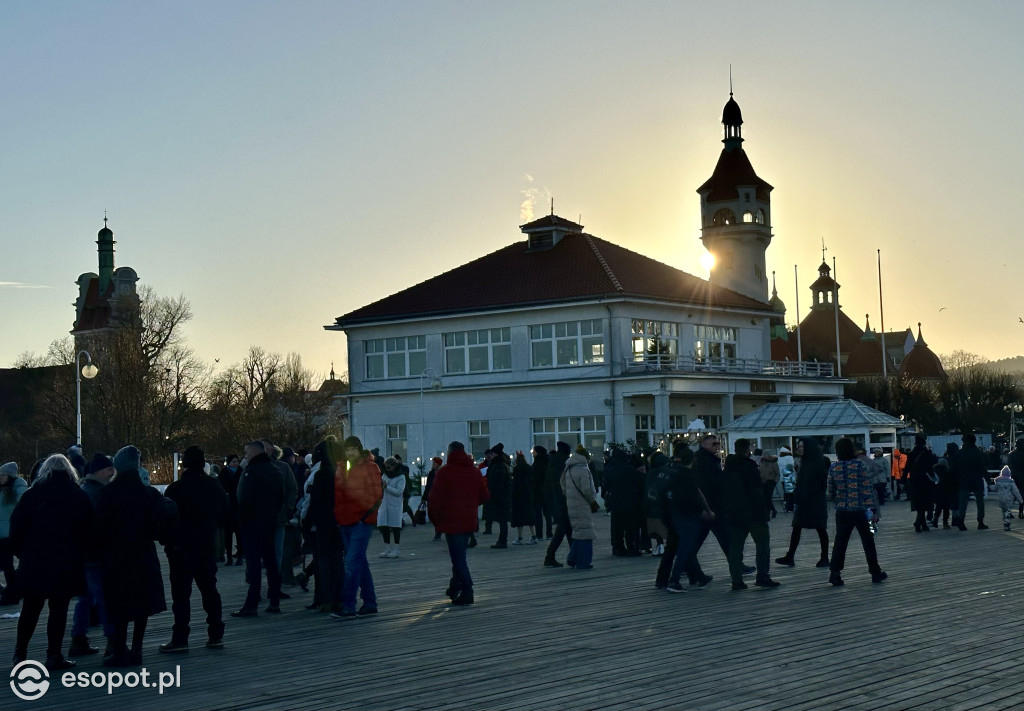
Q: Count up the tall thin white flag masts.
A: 3